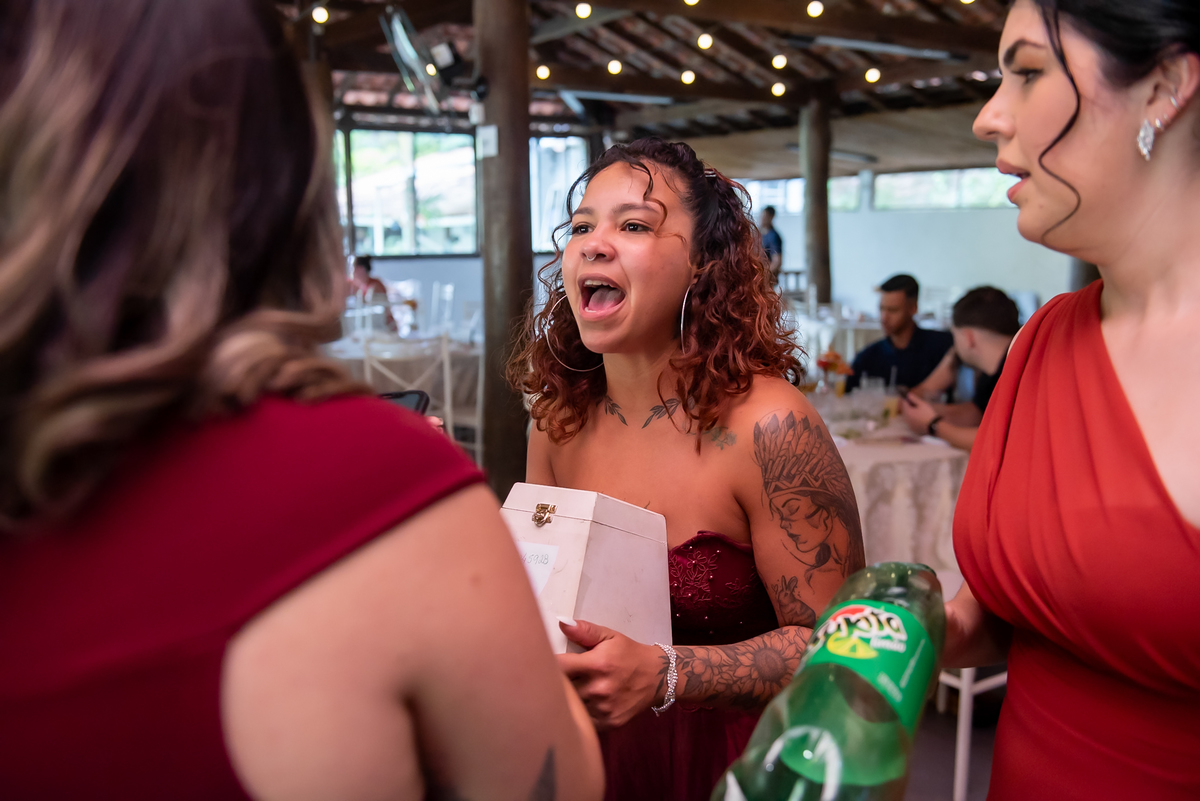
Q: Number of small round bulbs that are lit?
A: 13